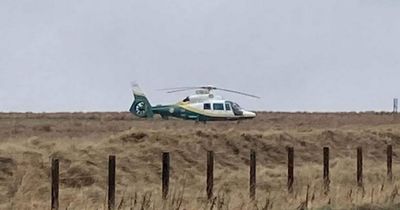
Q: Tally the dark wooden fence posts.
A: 9